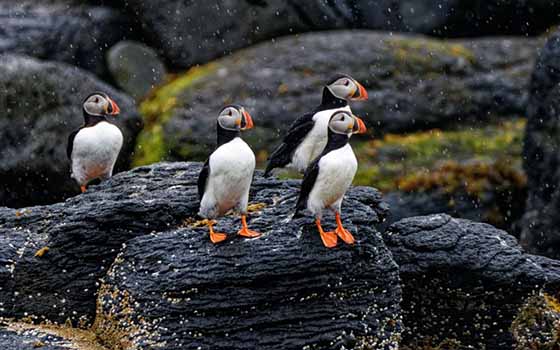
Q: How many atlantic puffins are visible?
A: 4